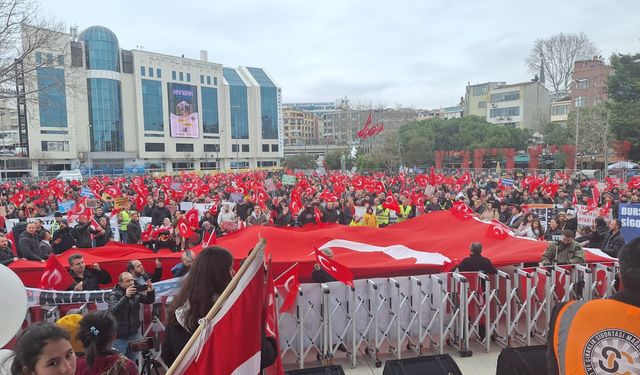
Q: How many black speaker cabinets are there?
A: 3